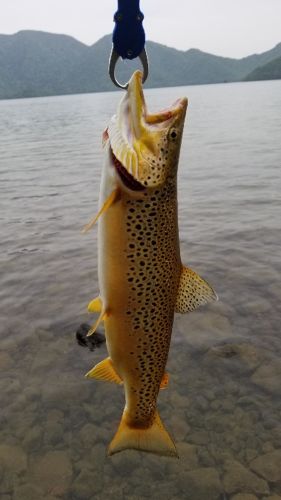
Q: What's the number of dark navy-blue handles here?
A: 1